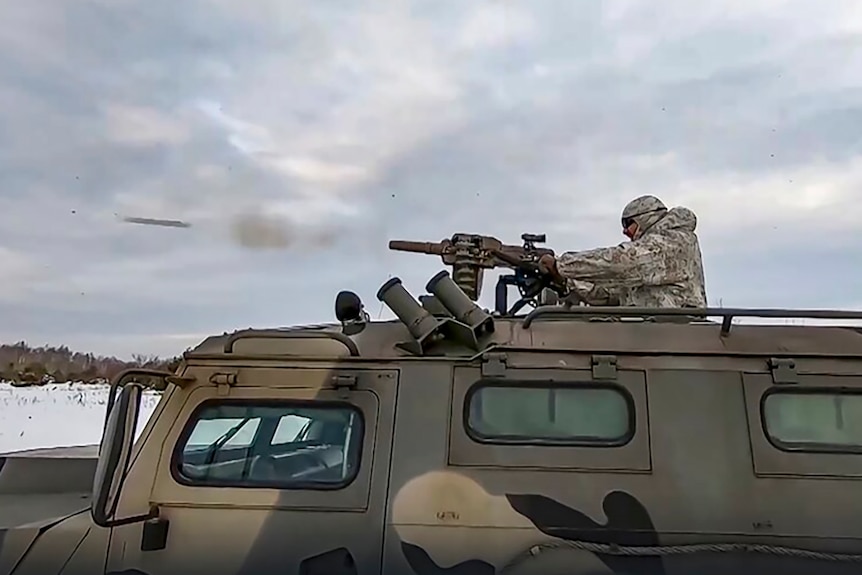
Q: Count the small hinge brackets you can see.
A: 5